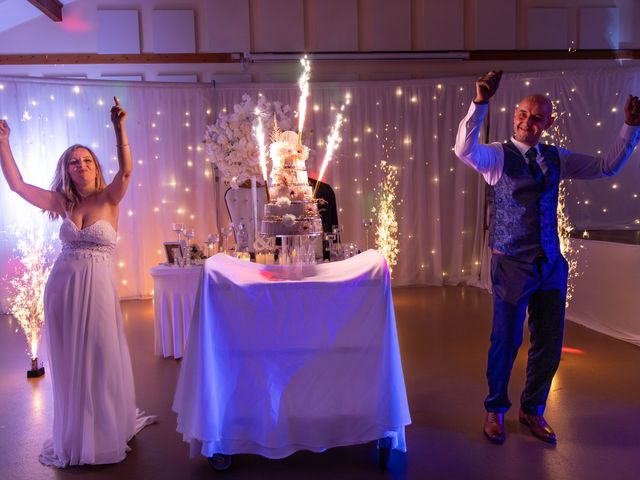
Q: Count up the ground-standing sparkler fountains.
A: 3